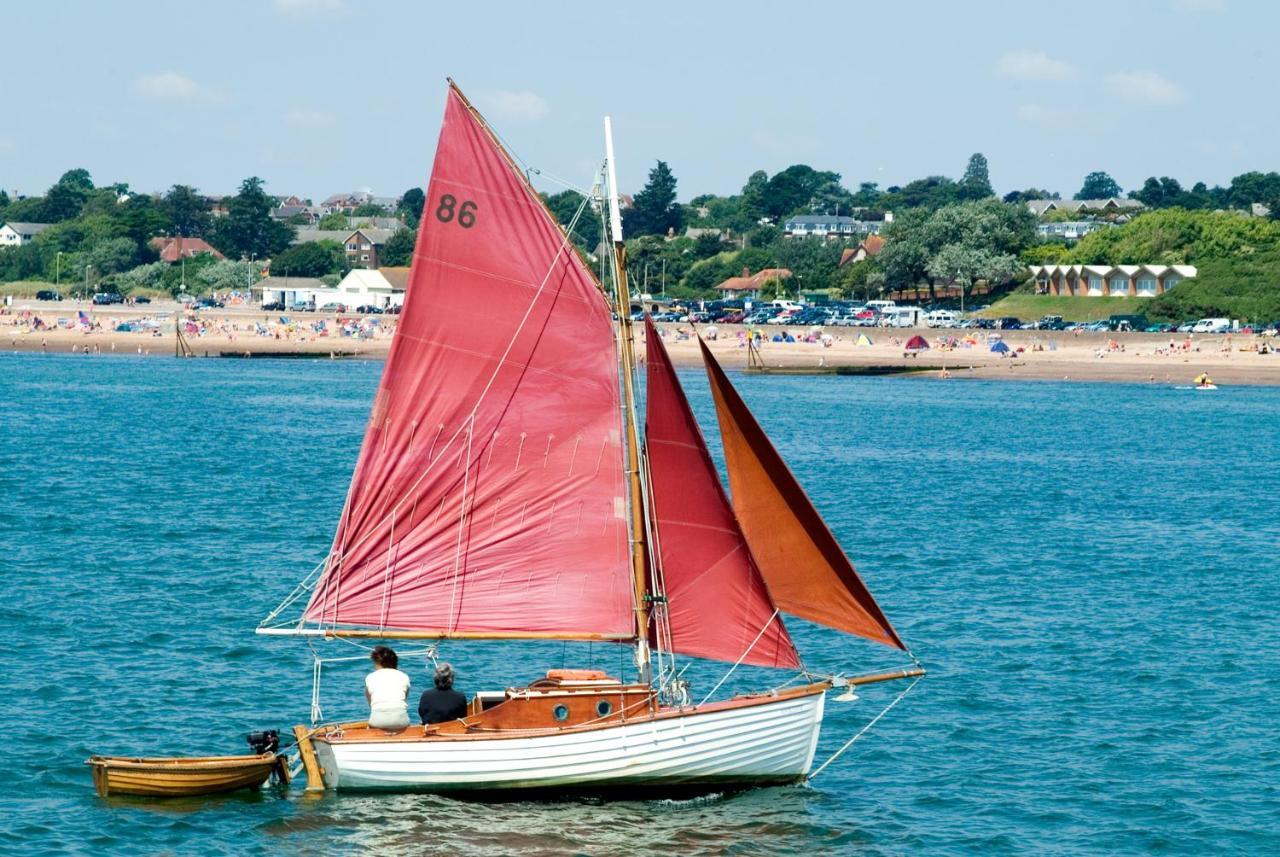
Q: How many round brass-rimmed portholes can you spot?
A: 2